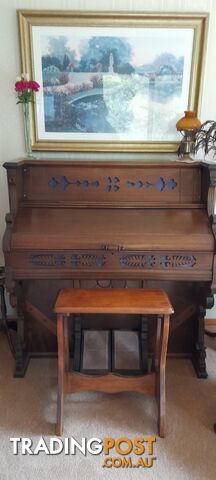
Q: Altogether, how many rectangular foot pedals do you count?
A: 2